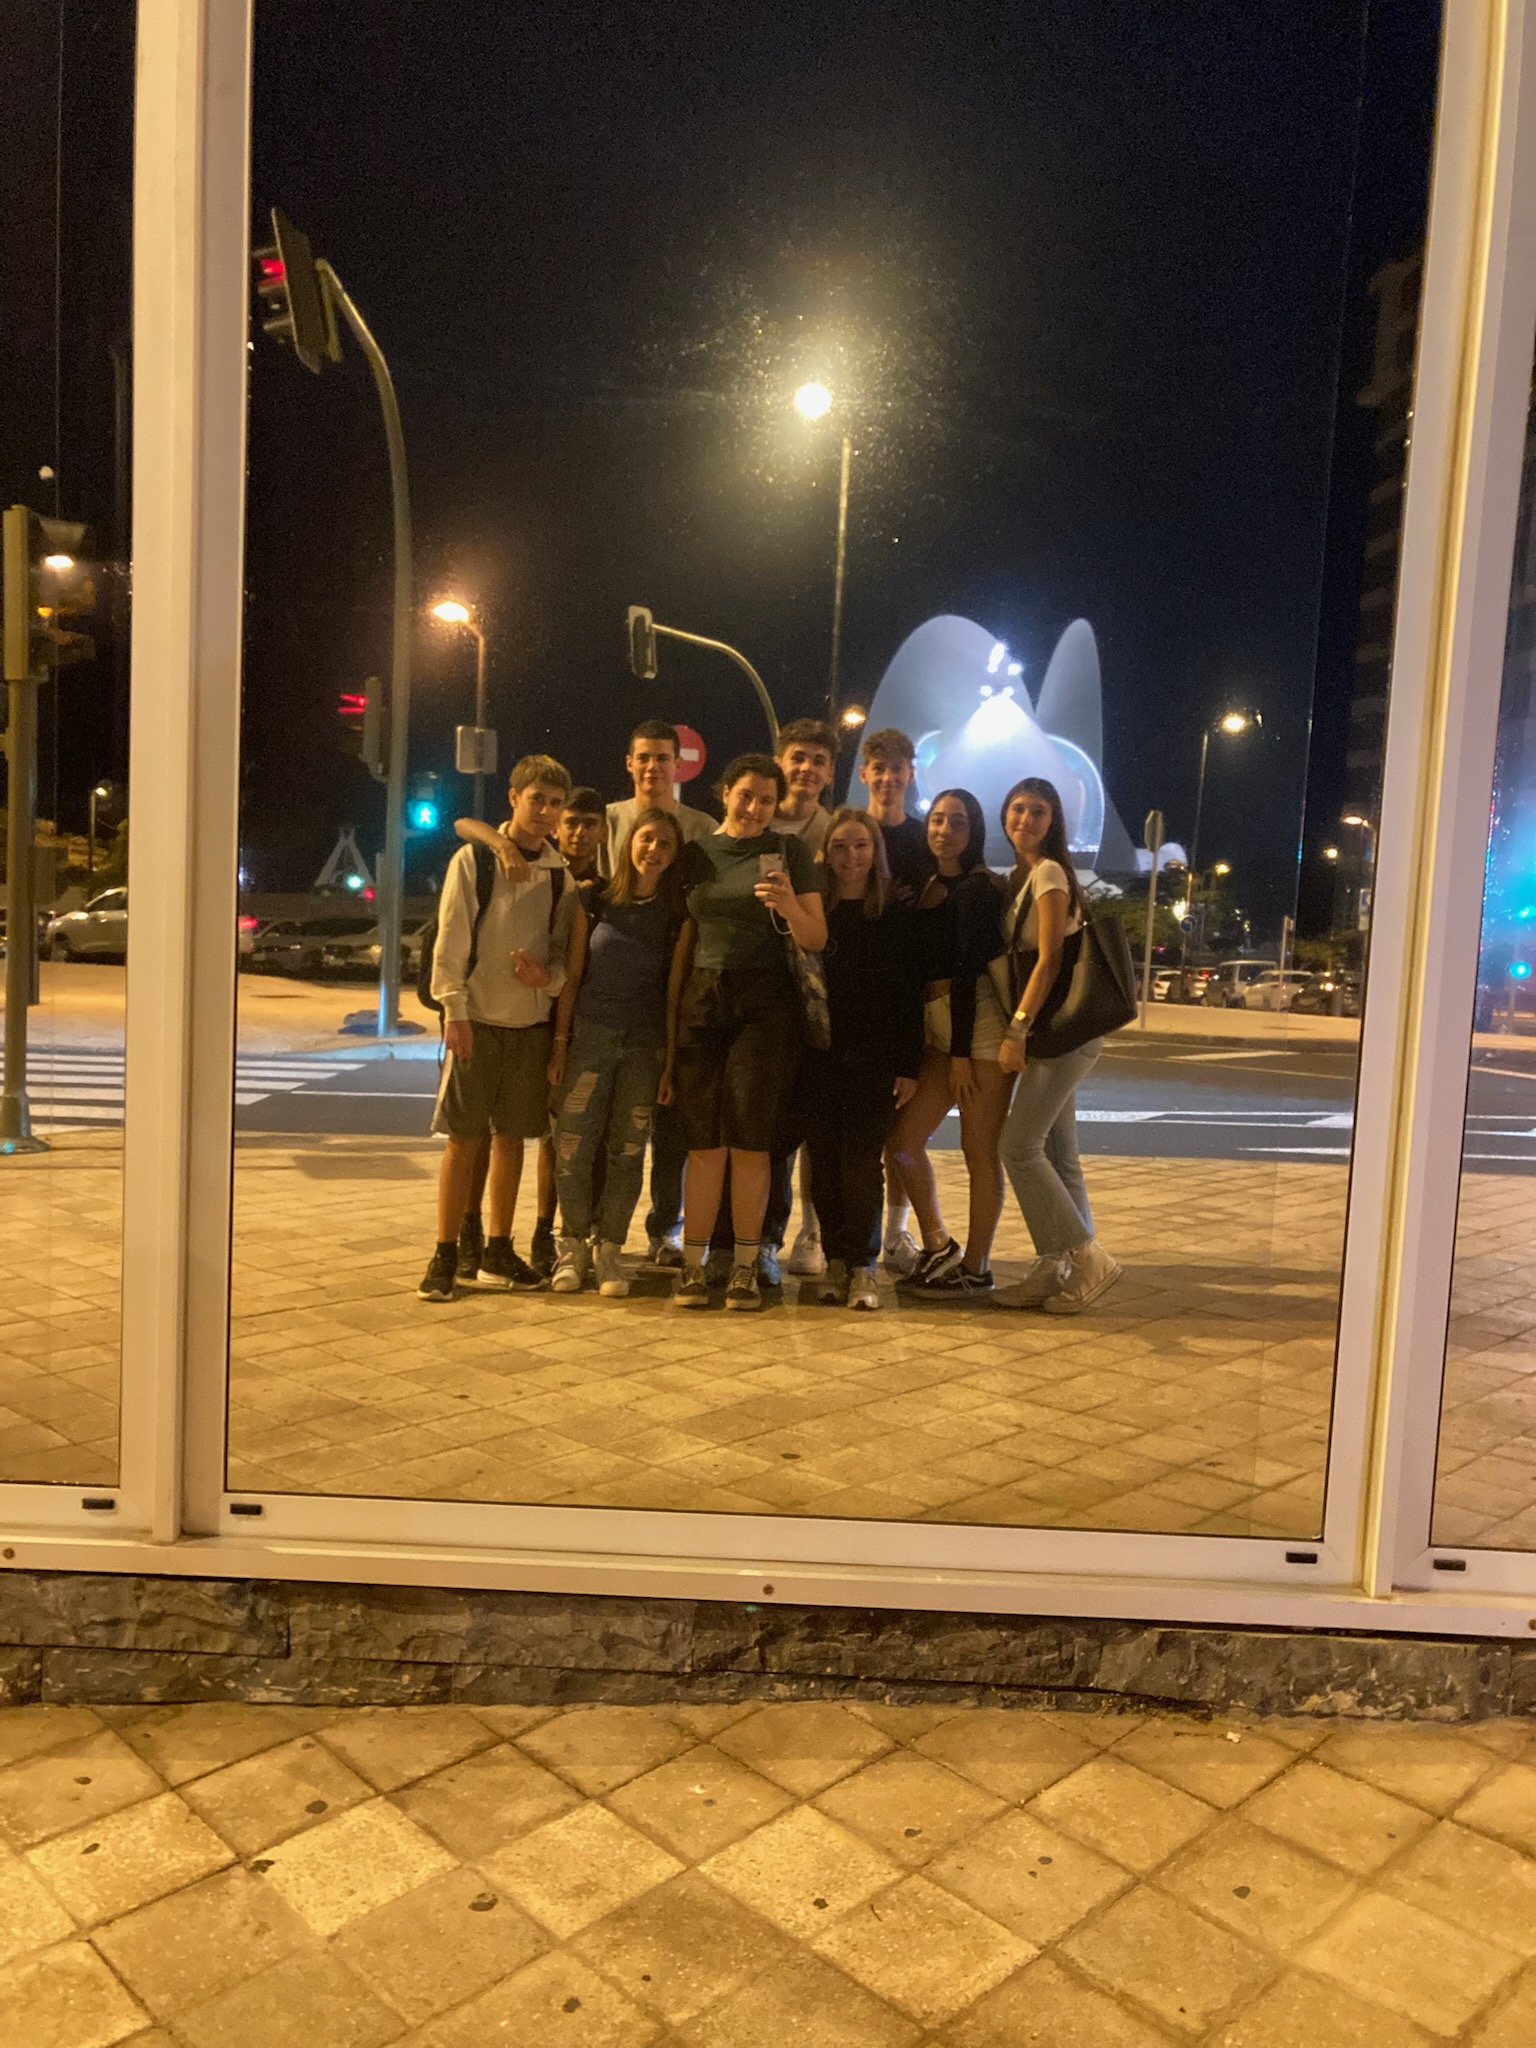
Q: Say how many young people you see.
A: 10